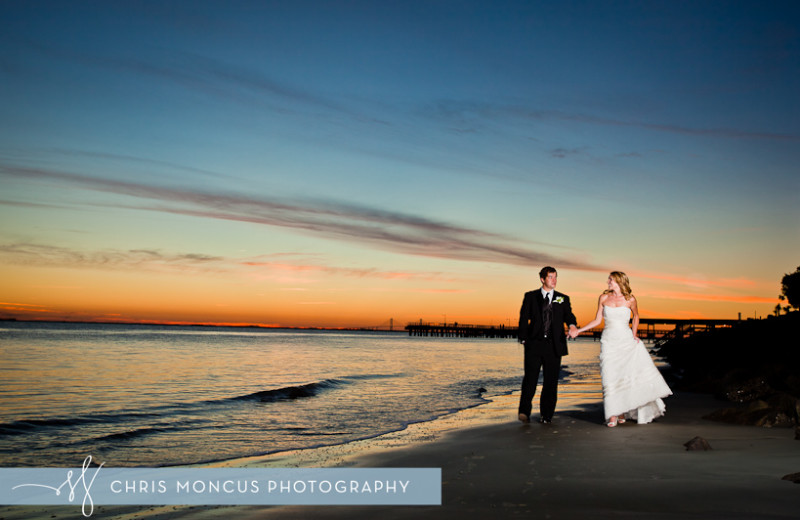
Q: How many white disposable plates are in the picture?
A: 0